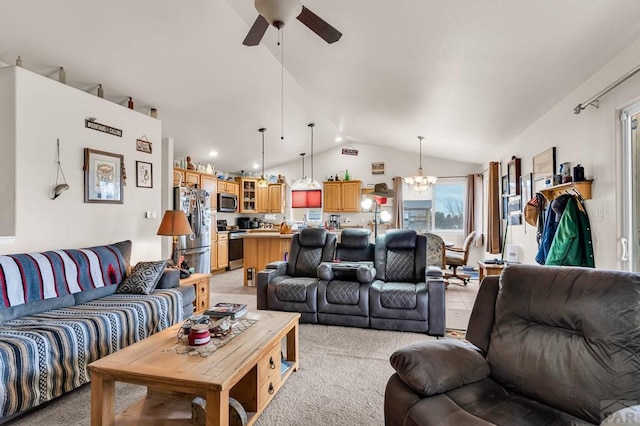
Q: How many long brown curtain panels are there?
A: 3